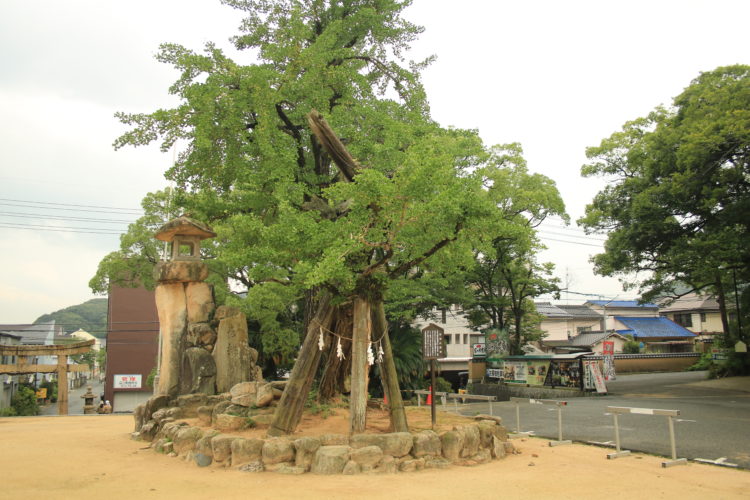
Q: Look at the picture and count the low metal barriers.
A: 4